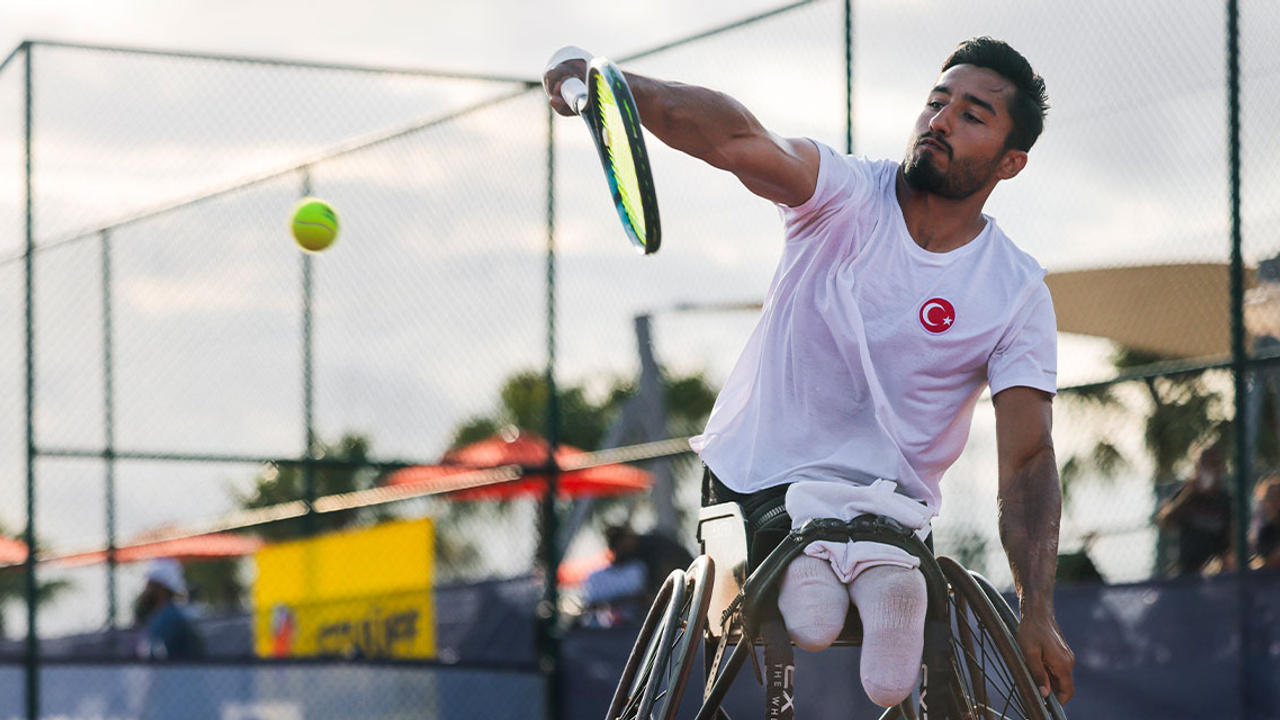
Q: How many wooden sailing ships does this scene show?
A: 0